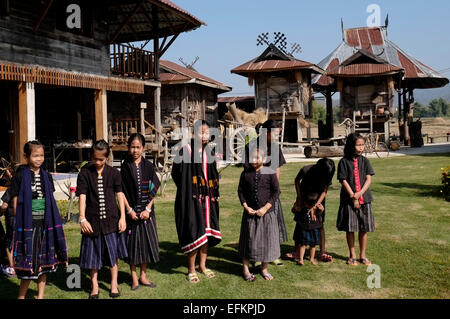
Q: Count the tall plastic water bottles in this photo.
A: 0